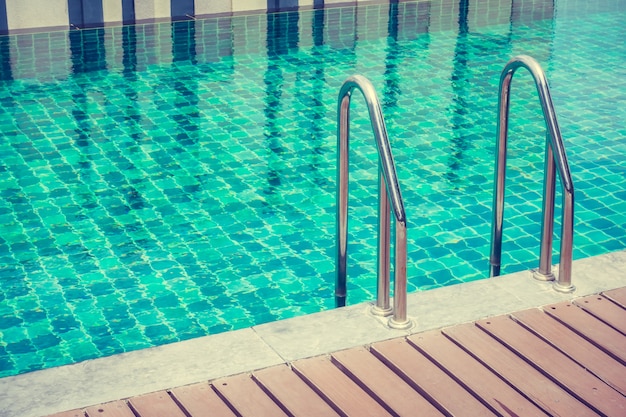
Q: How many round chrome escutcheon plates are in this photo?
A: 4